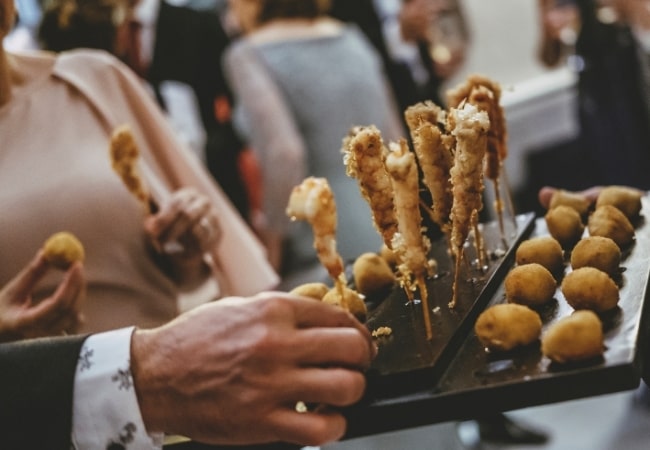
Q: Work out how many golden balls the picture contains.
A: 15